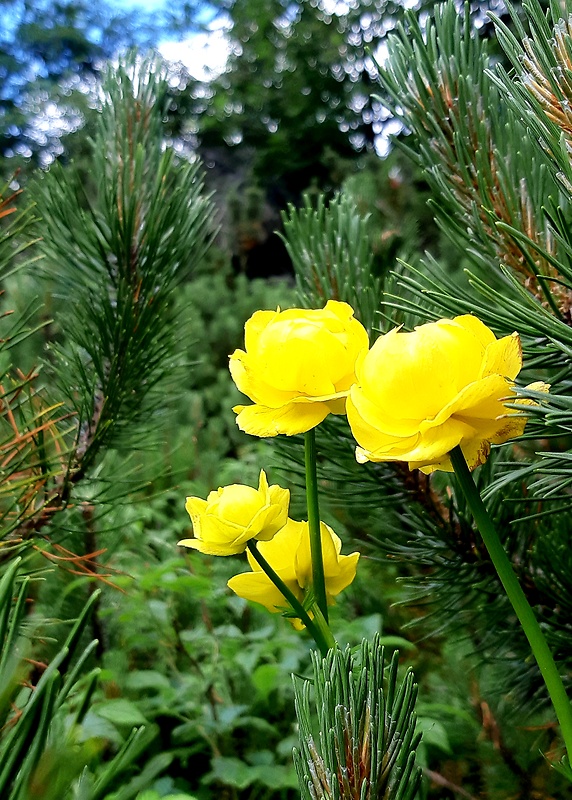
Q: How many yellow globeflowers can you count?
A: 4